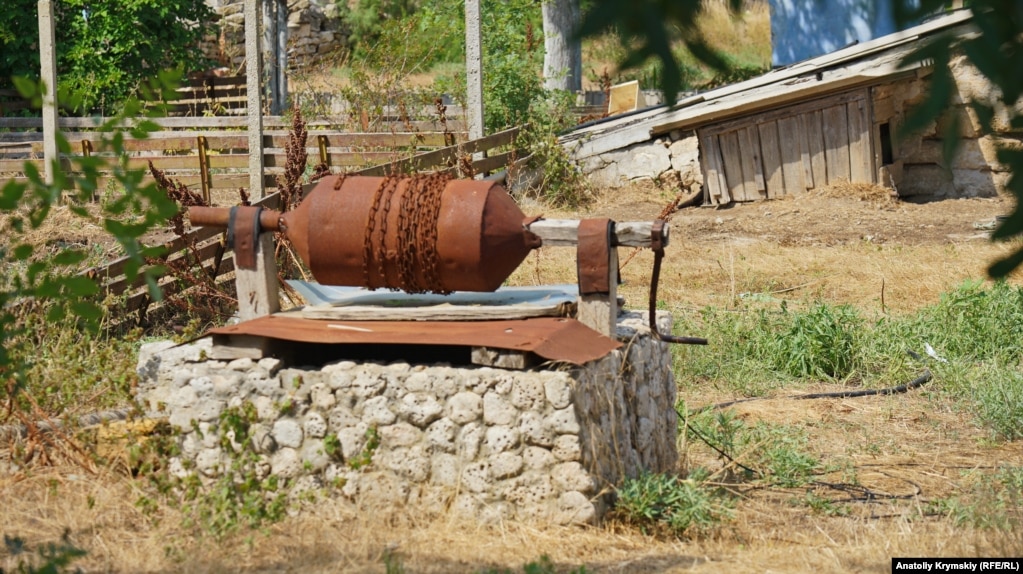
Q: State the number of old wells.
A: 1